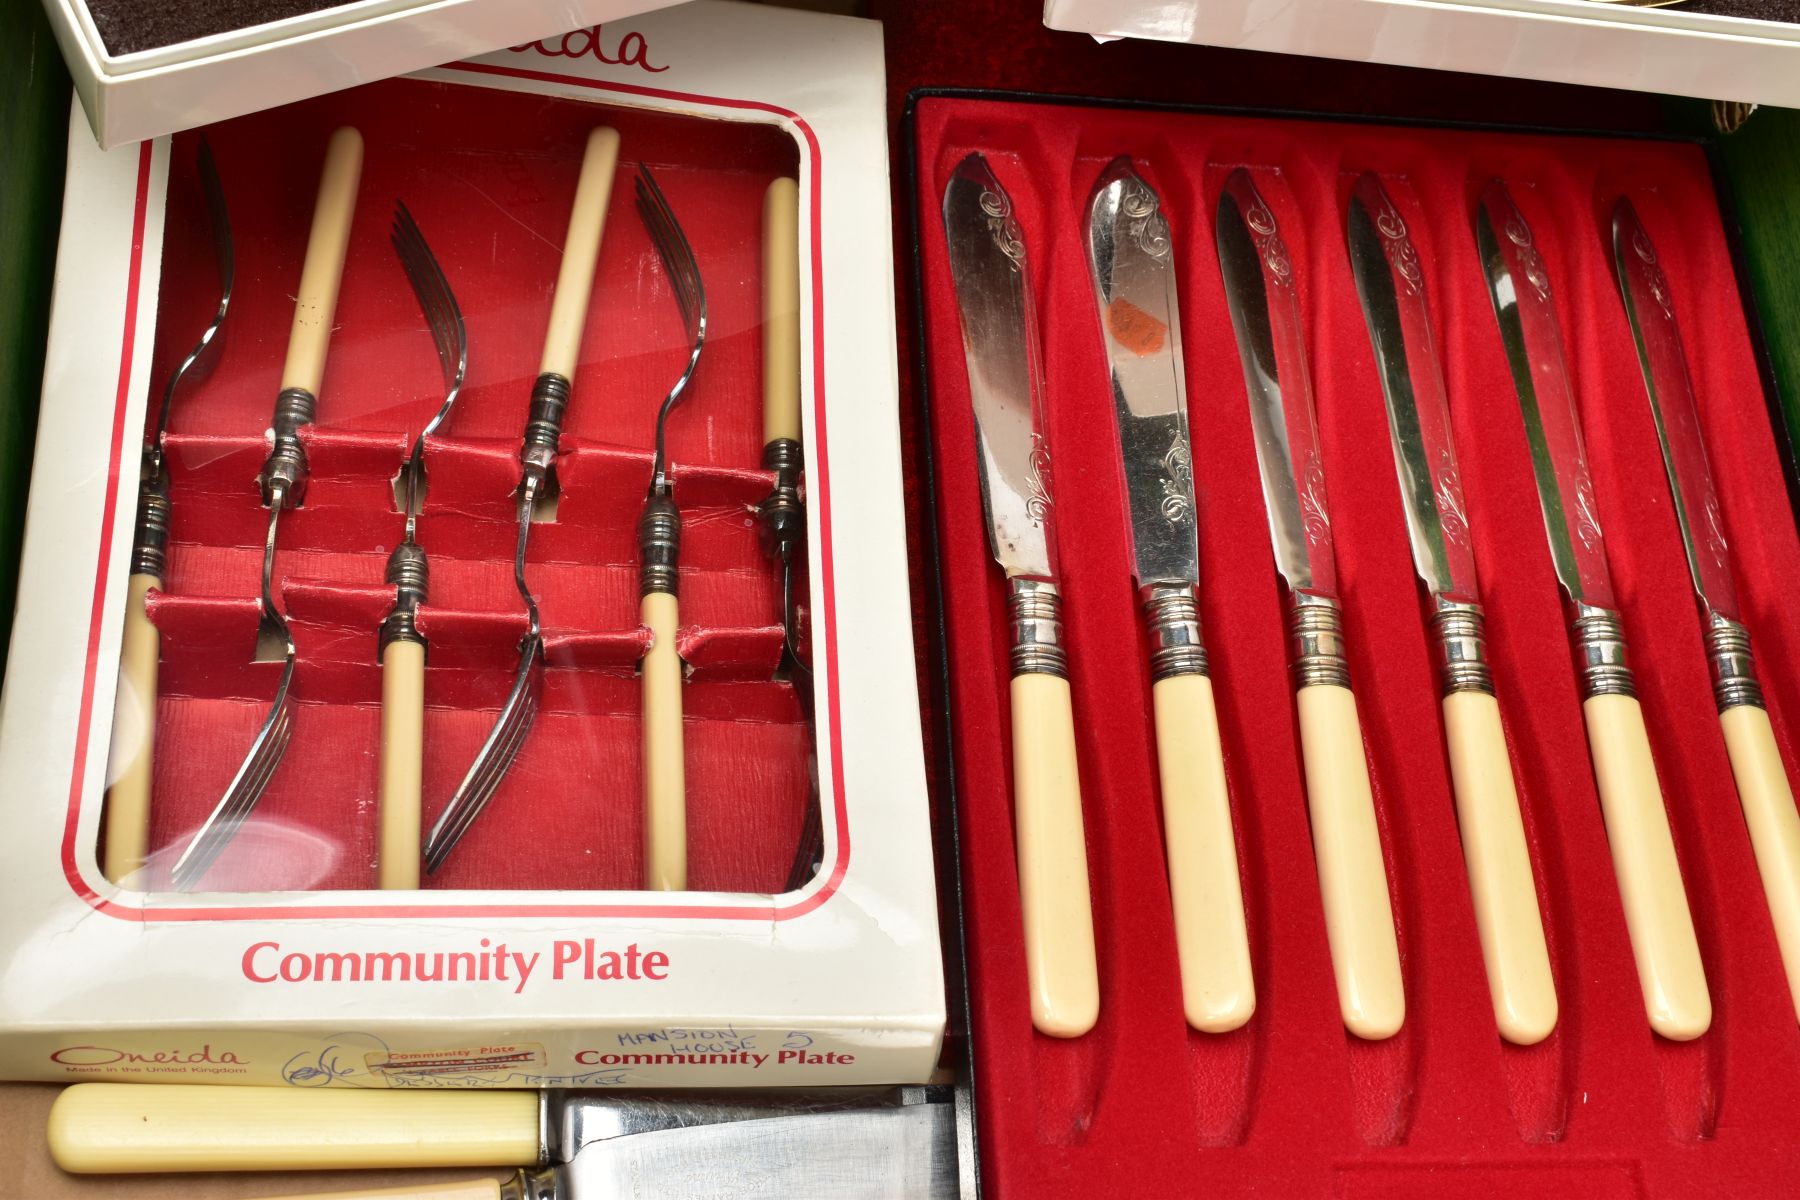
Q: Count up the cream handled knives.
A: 8